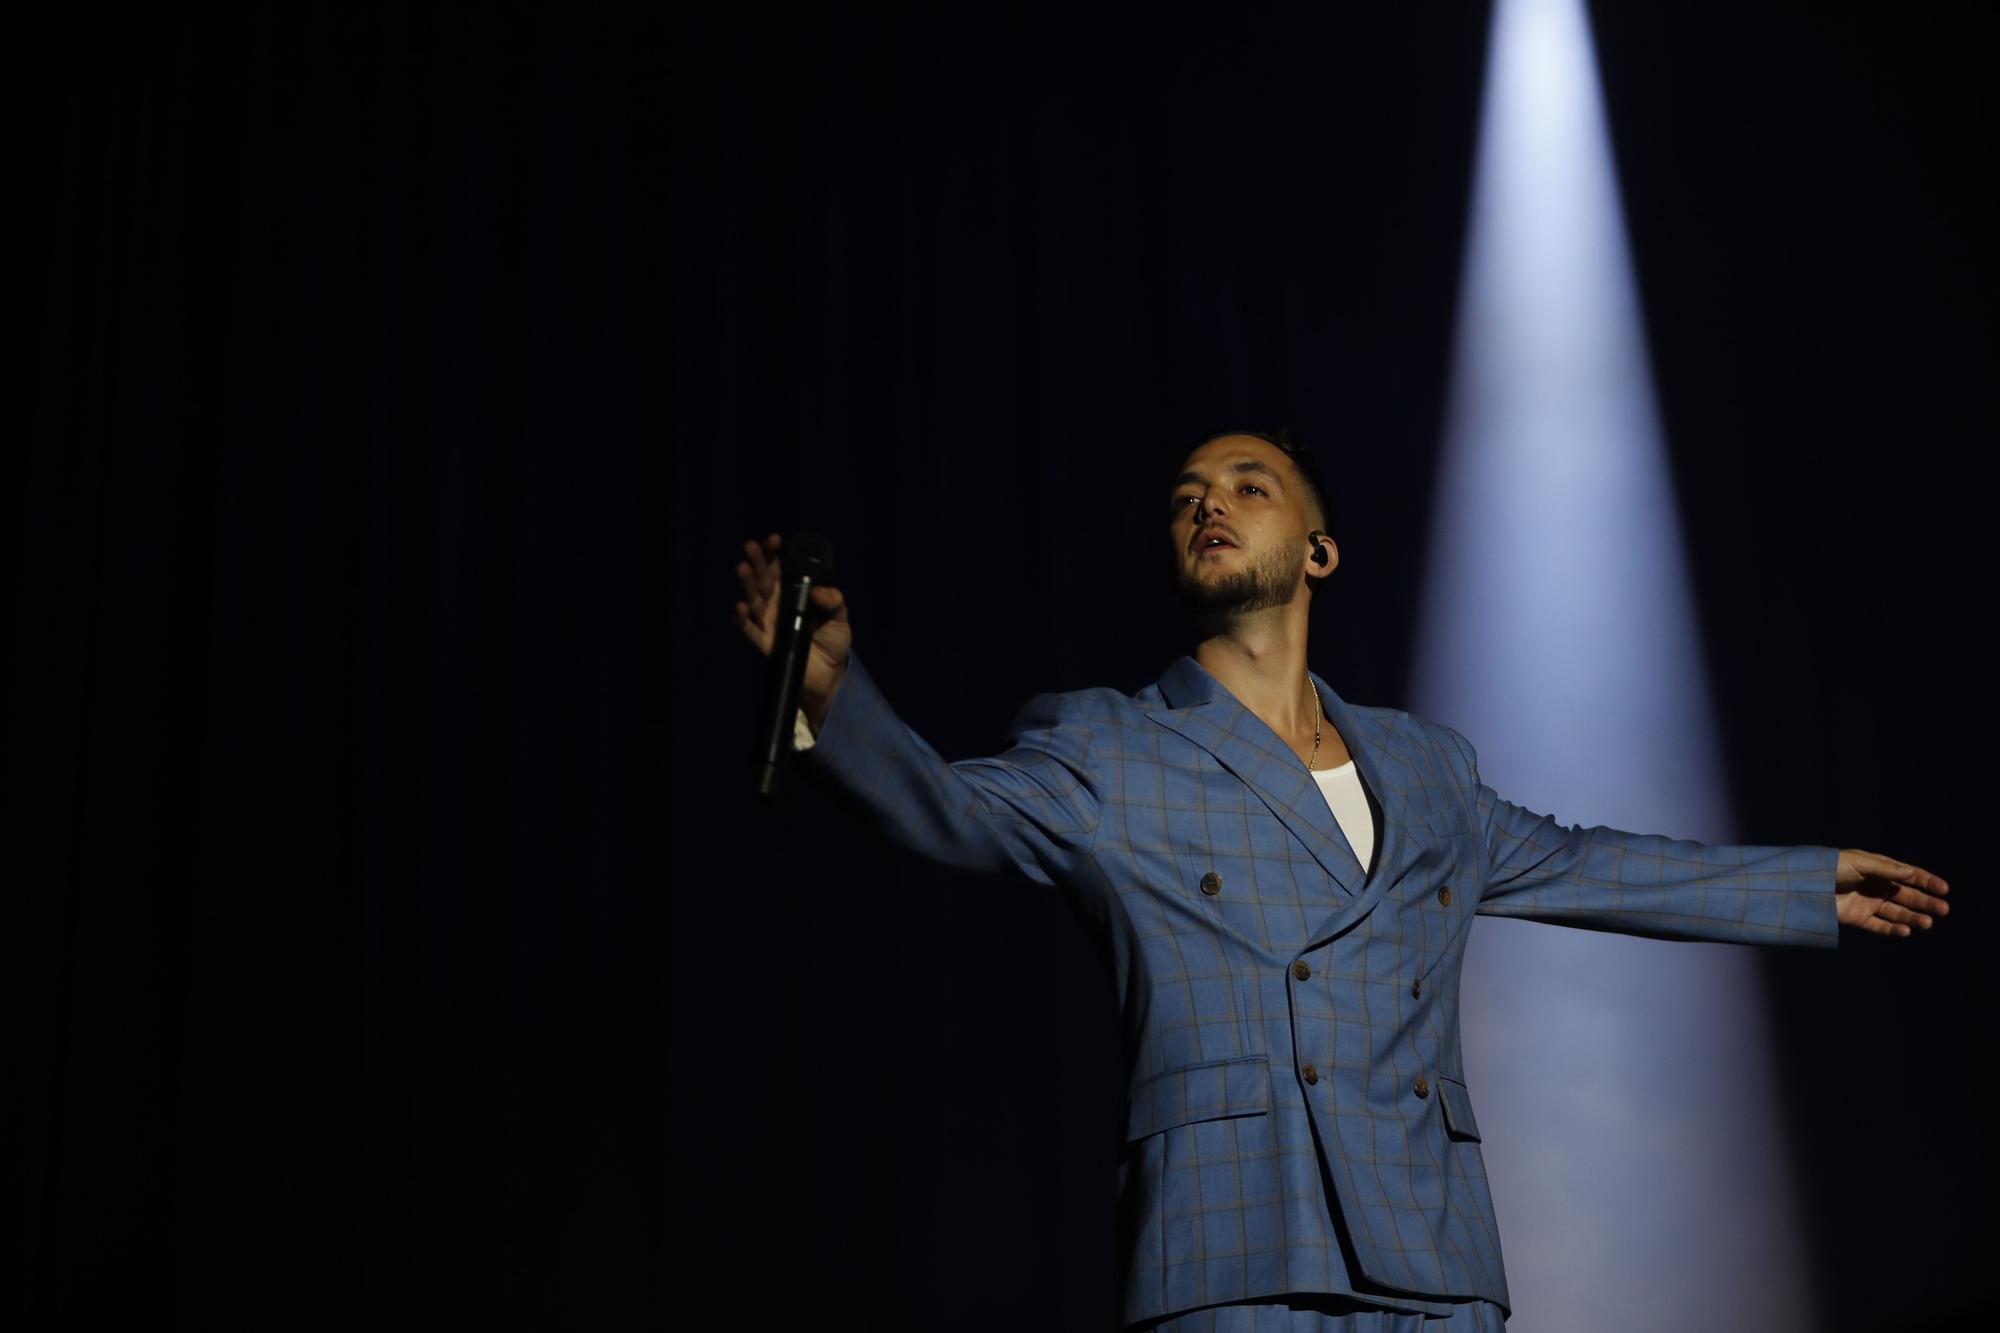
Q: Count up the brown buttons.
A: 6